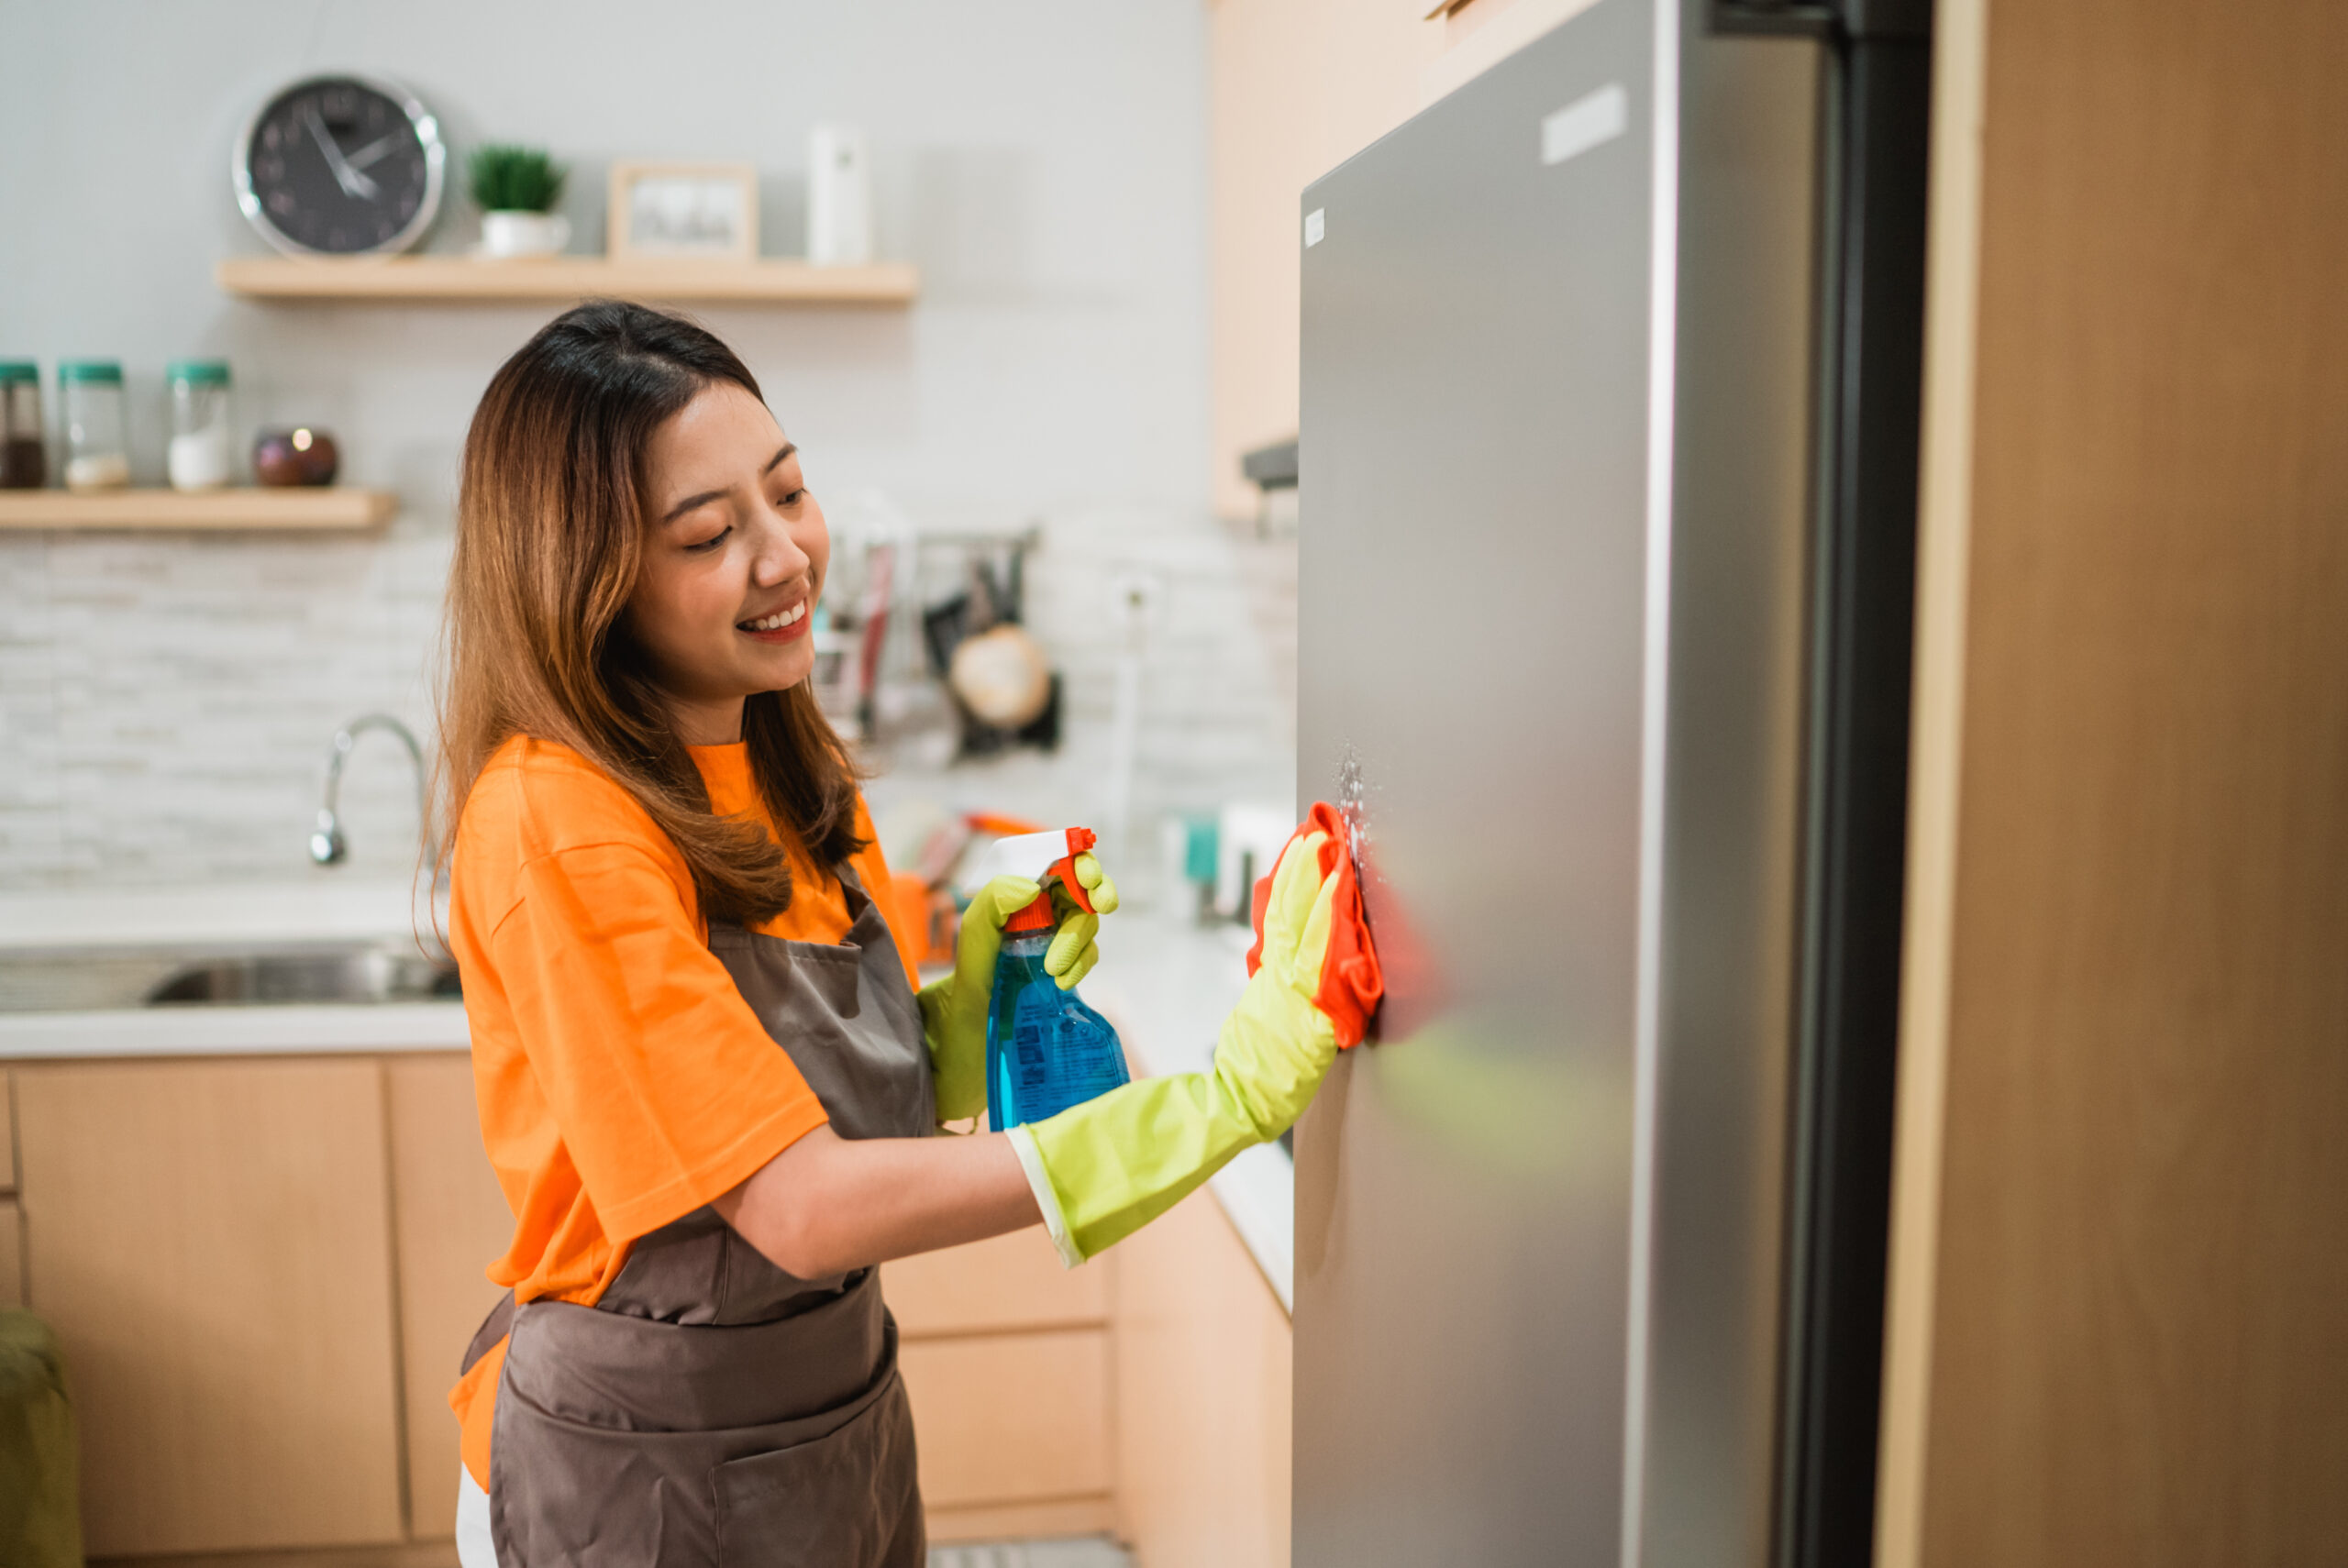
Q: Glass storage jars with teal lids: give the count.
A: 3